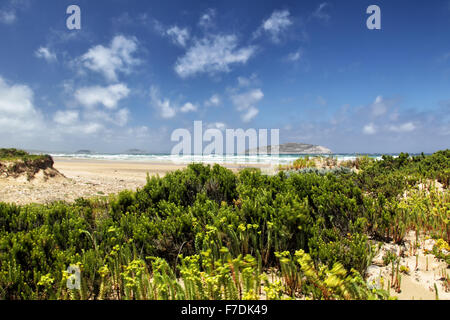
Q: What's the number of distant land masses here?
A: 3